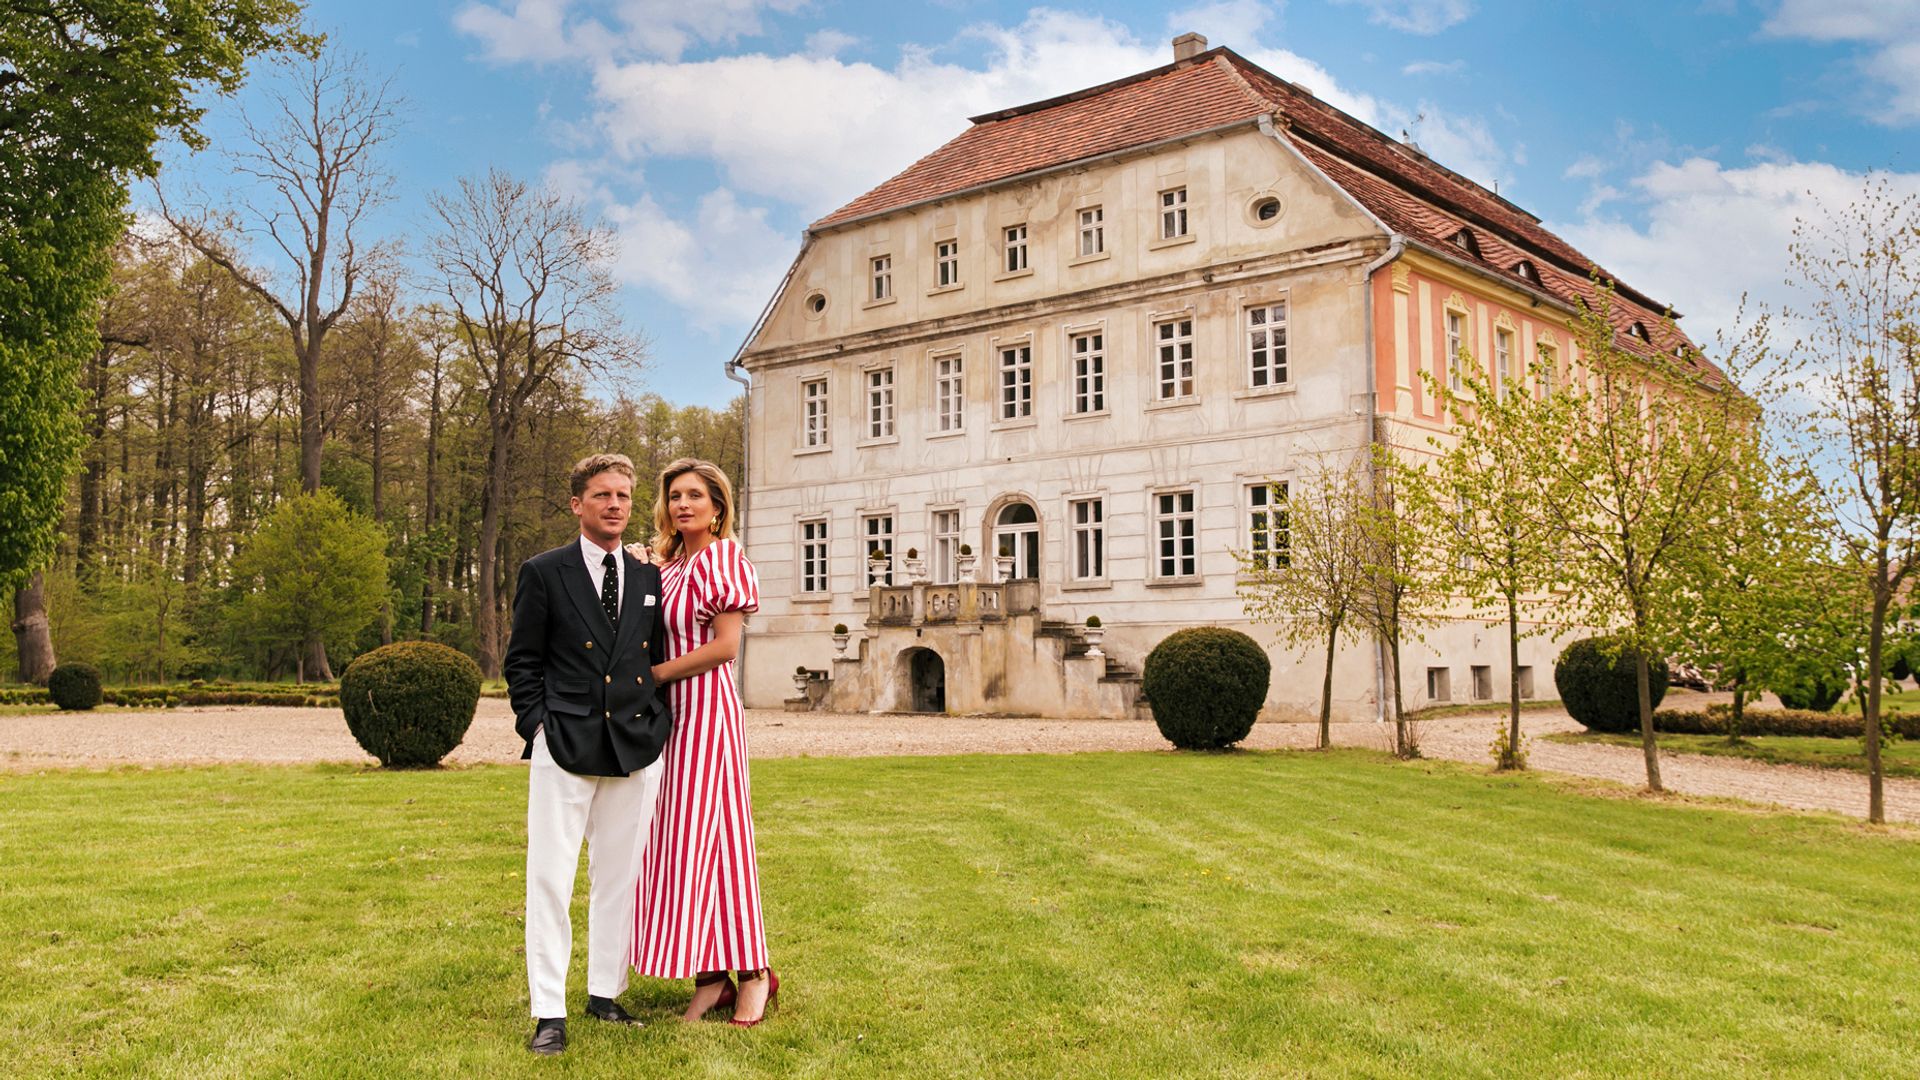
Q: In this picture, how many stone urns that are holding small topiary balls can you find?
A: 7